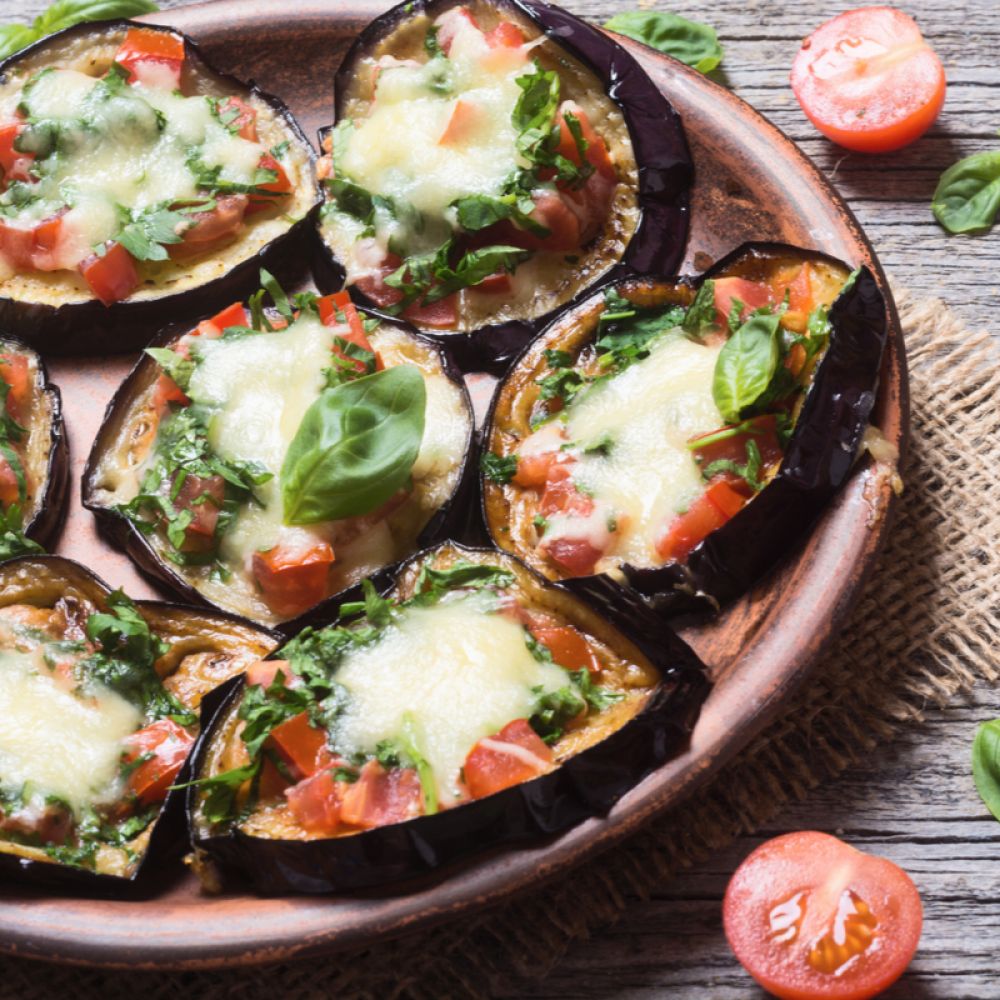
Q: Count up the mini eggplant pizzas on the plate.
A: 7